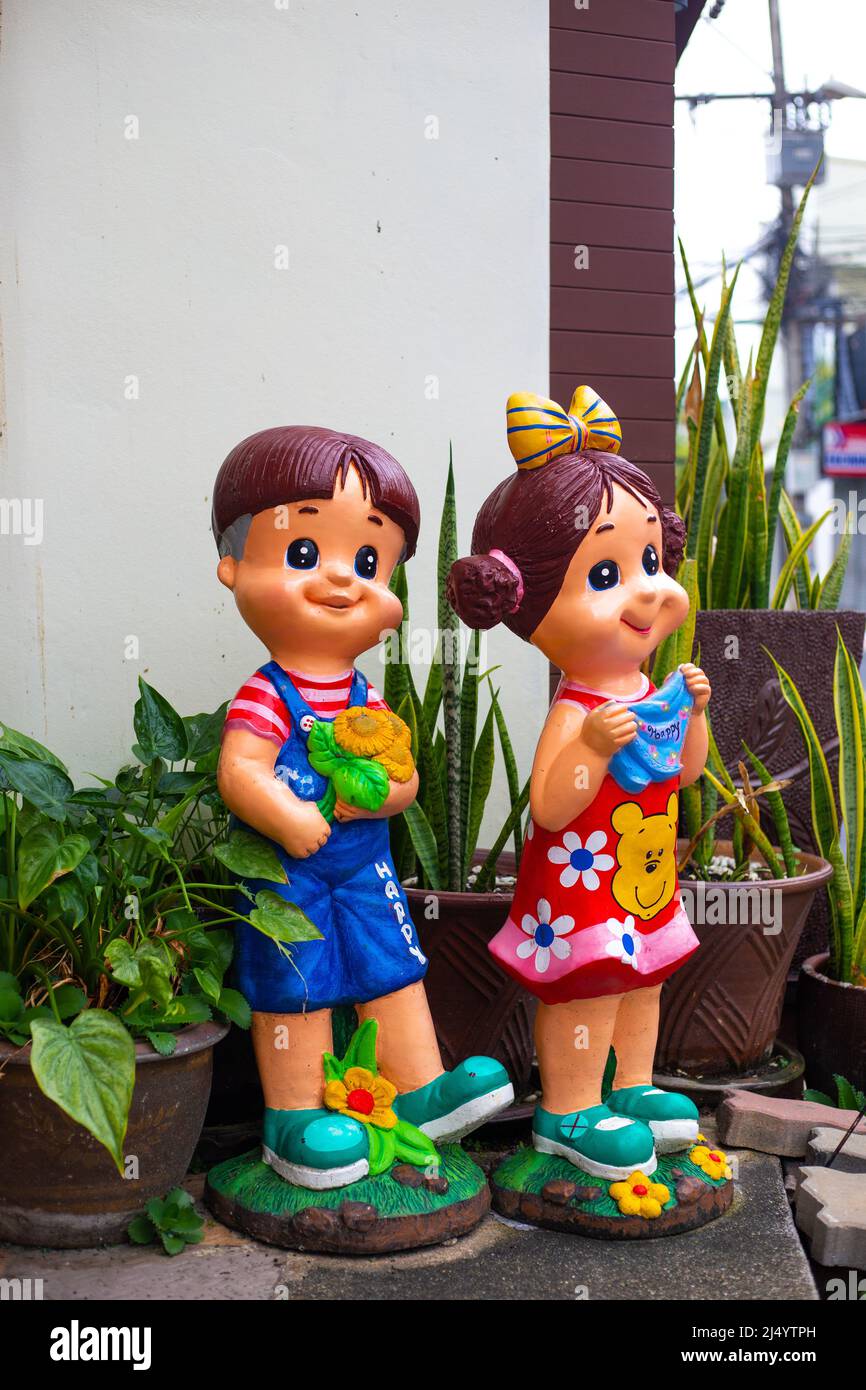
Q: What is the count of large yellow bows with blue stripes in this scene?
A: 1